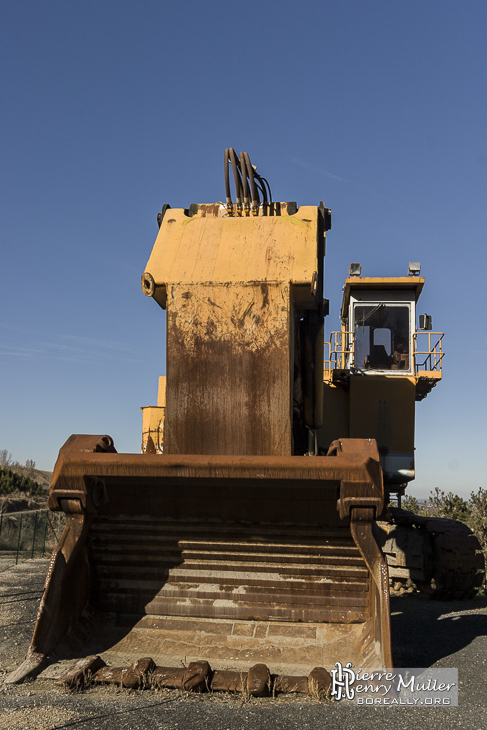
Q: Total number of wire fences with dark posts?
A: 1